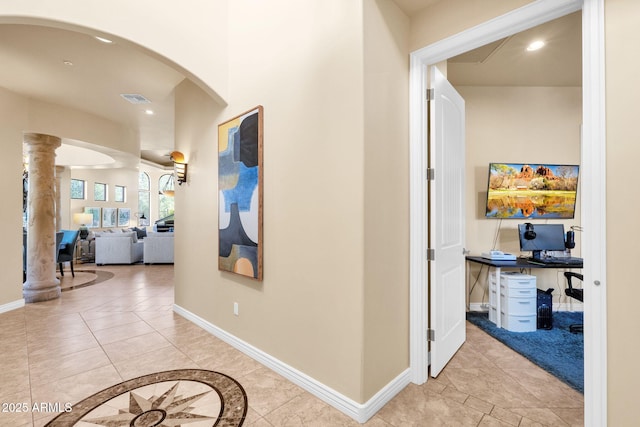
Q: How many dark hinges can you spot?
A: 4